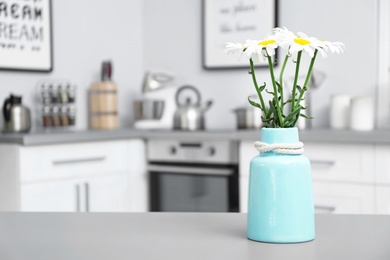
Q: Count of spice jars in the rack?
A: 8